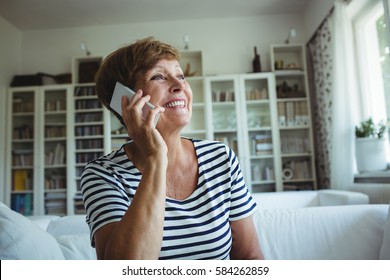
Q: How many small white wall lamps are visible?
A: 3